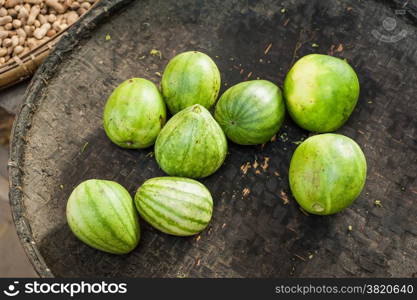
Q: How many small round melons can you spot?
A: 8